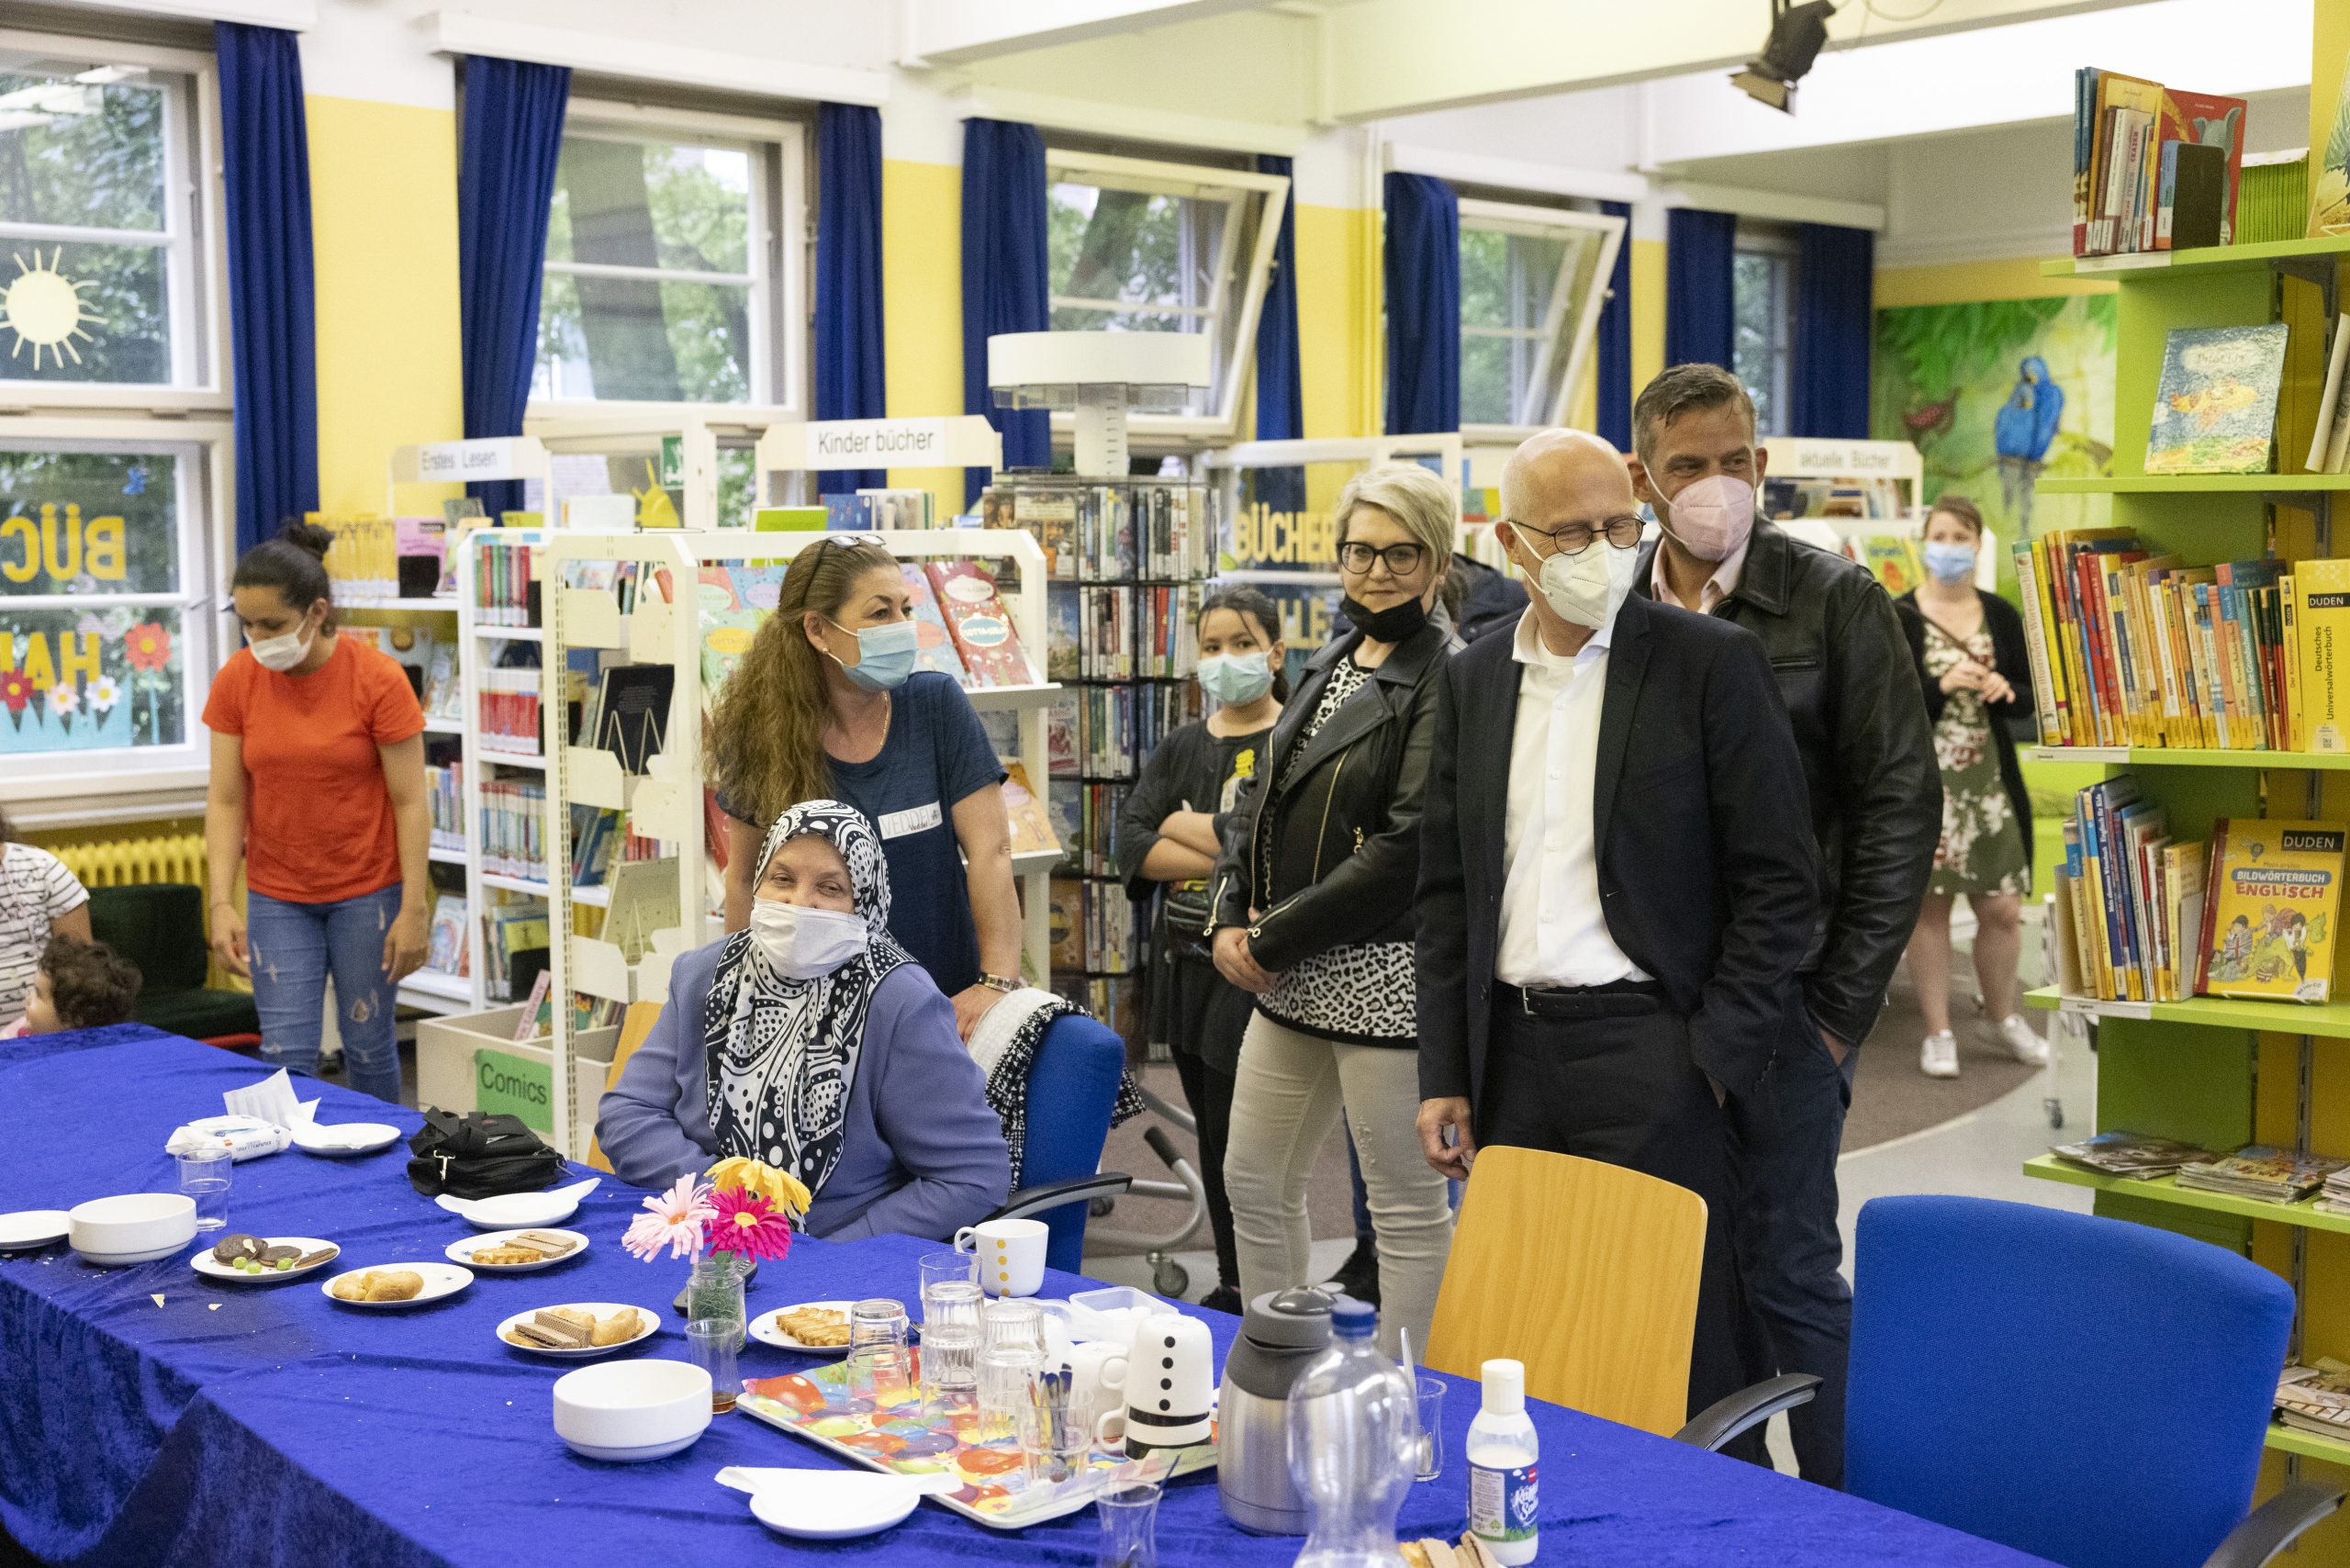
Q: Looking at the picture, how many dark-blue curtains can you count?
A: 9